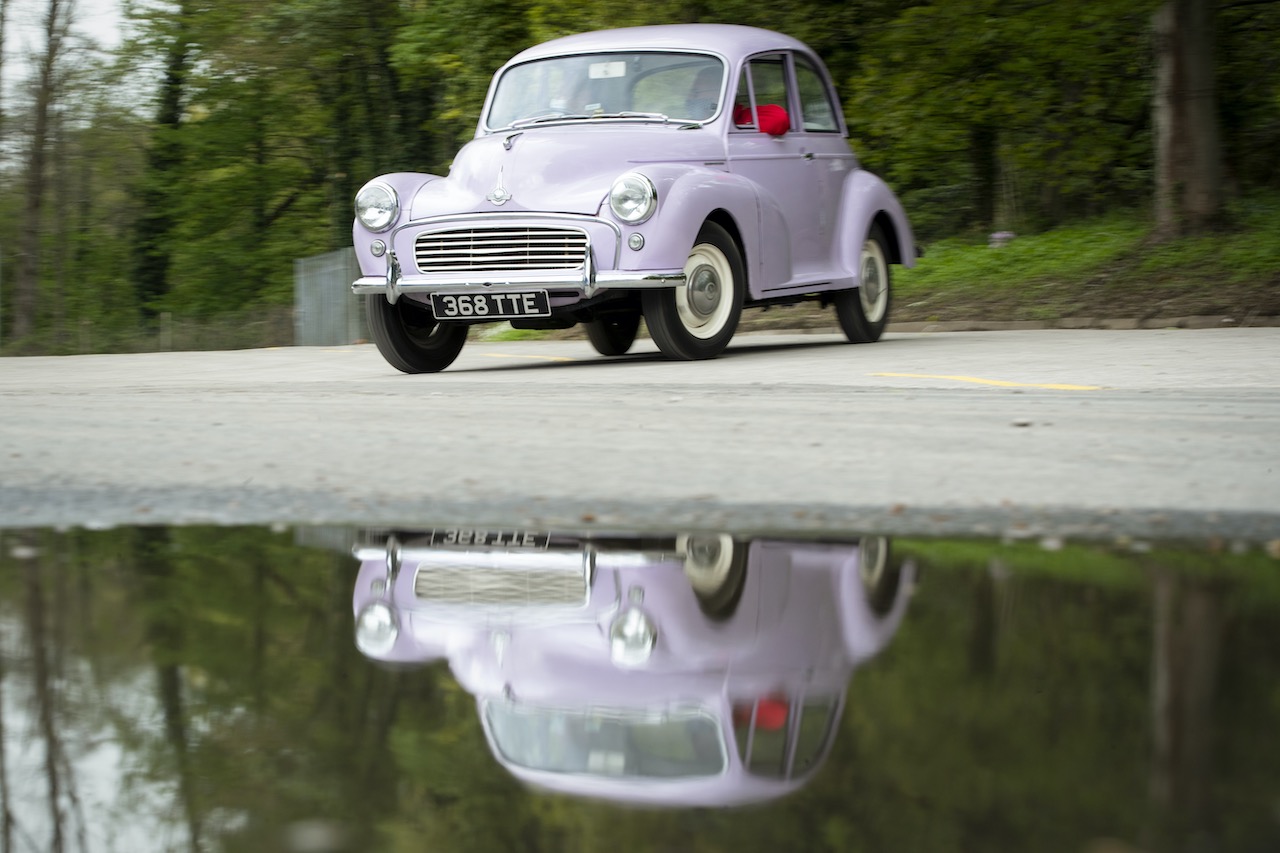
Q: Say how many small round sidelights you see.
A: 2